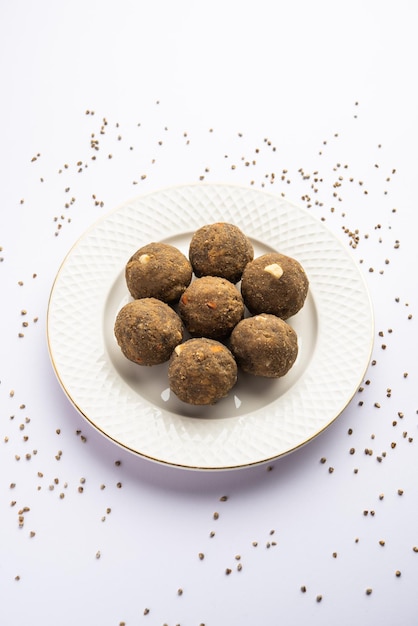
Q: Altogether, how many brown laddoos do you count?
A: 7